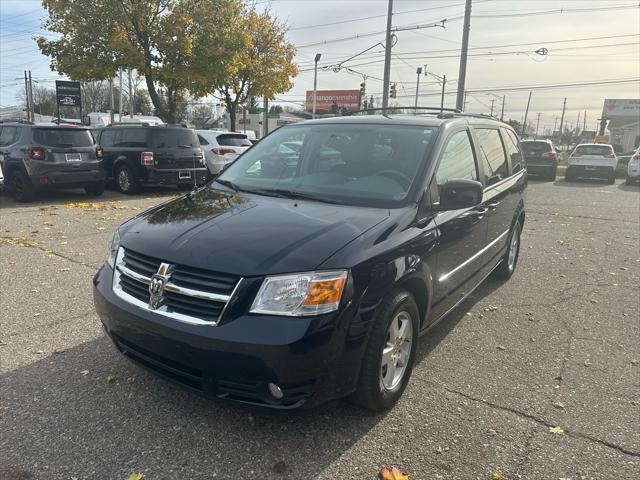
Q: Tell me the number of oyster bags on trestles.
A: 0